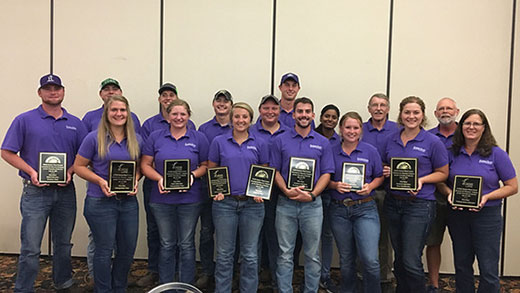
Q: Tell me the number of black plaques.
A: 9